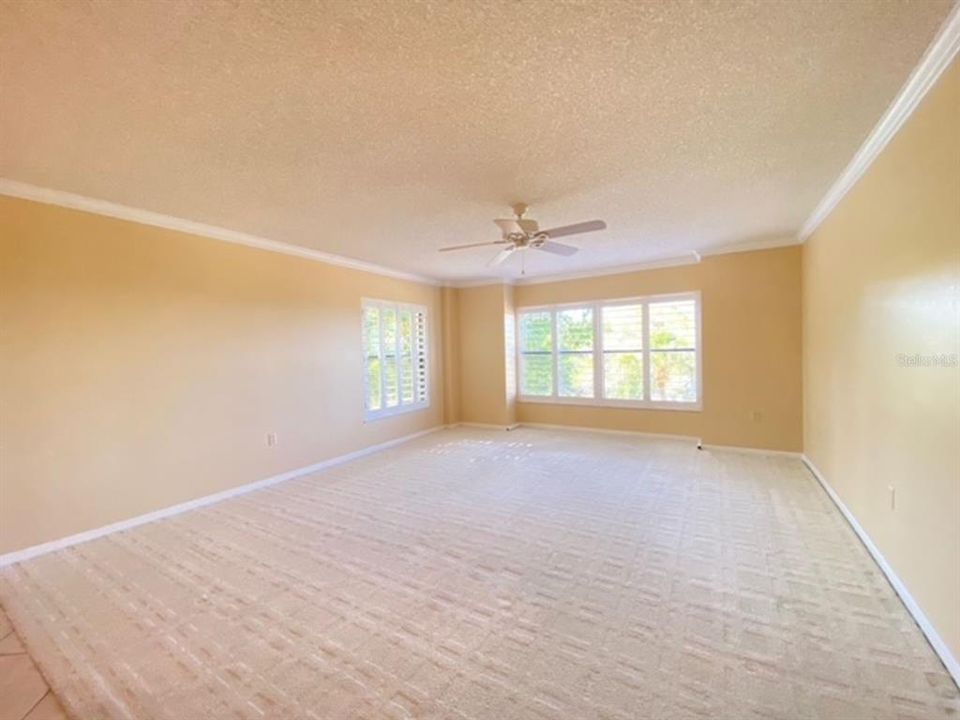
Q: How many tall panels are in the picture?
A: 8